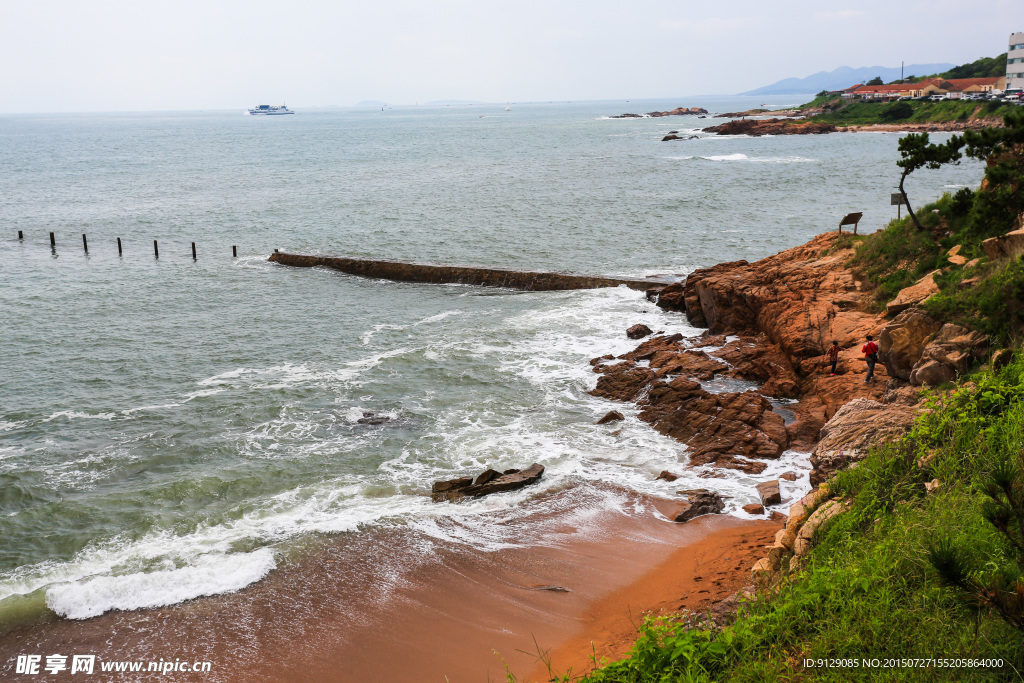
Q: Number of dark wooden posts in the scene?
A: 7